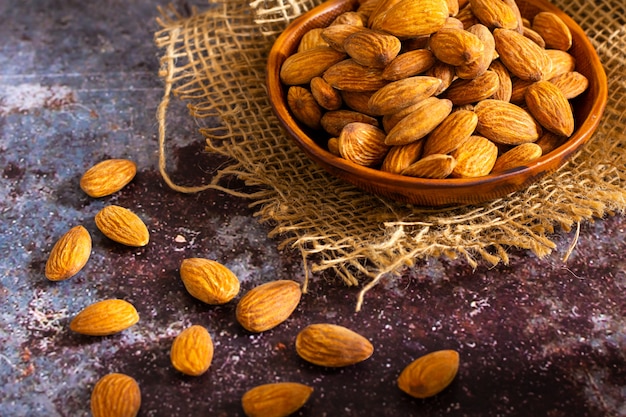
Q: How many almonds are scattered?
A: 11